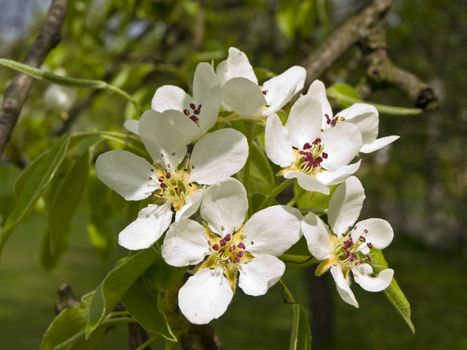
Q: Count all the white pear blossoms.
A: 7